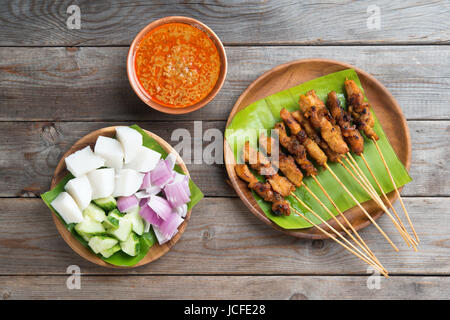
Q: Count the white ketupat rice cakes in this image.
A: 8